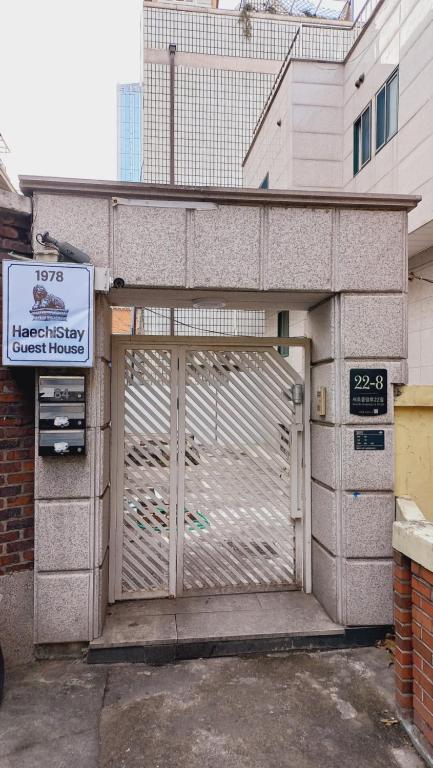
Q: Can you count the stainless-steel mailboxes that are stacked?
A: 3